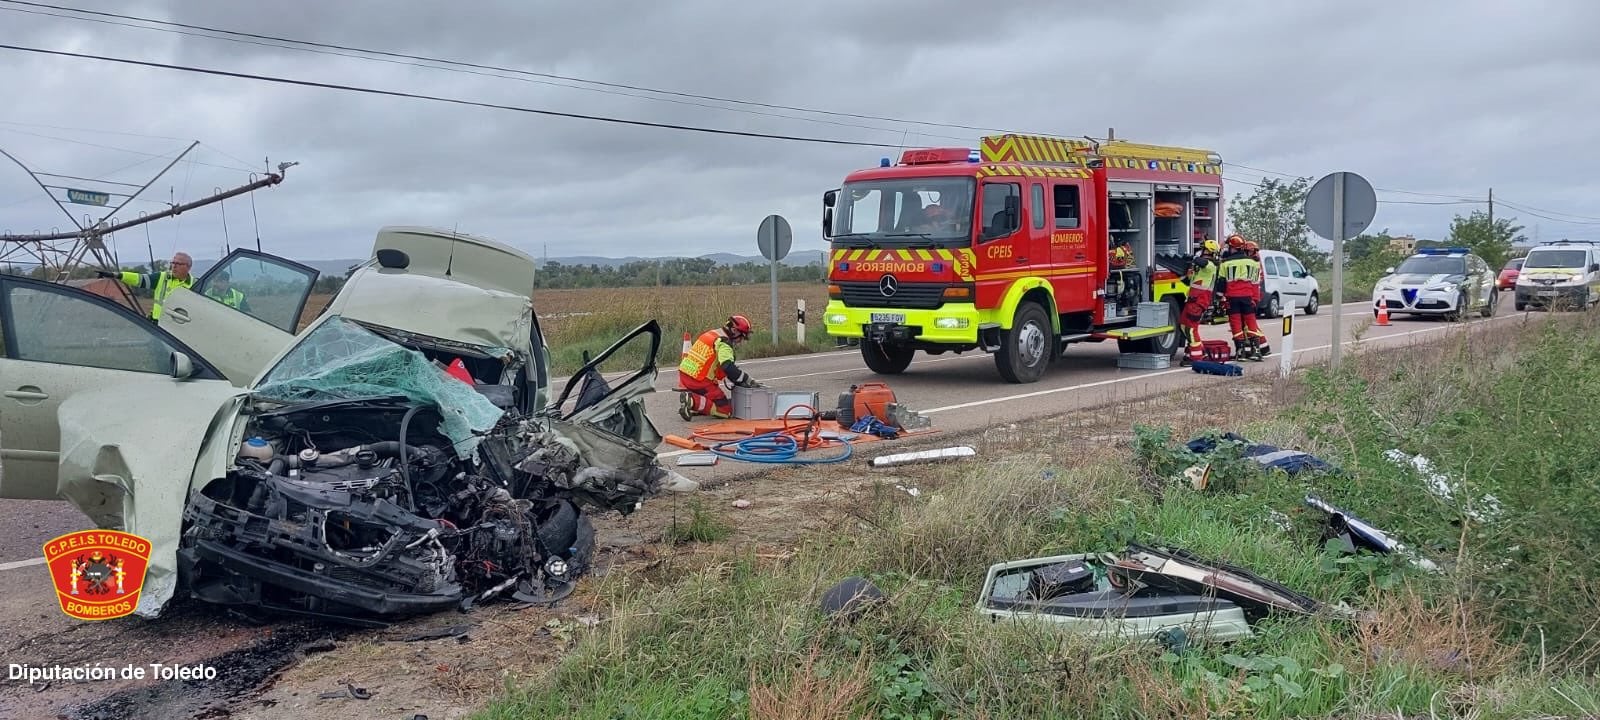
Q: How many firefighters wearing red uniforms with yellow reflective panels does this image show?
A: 4